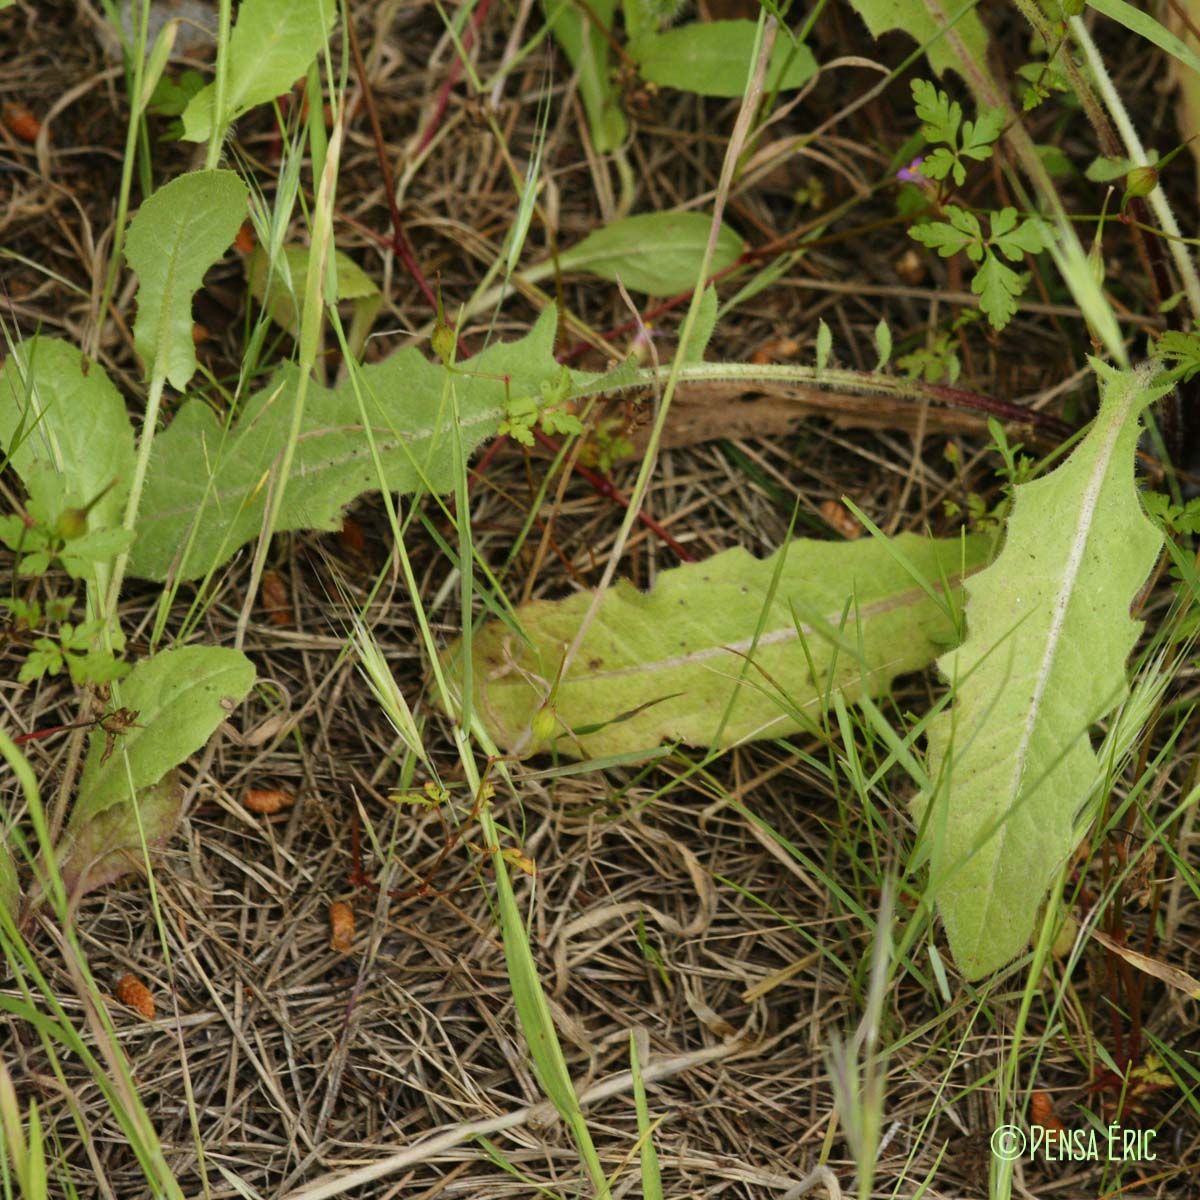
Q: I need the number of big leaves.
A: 3